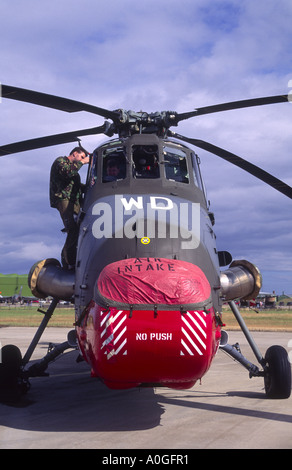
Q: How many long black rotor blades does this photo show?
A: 4